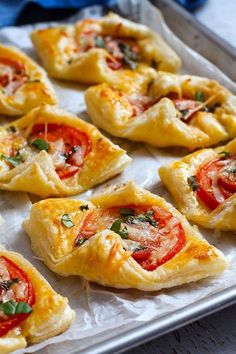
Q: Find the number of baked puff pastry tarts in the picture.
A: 7